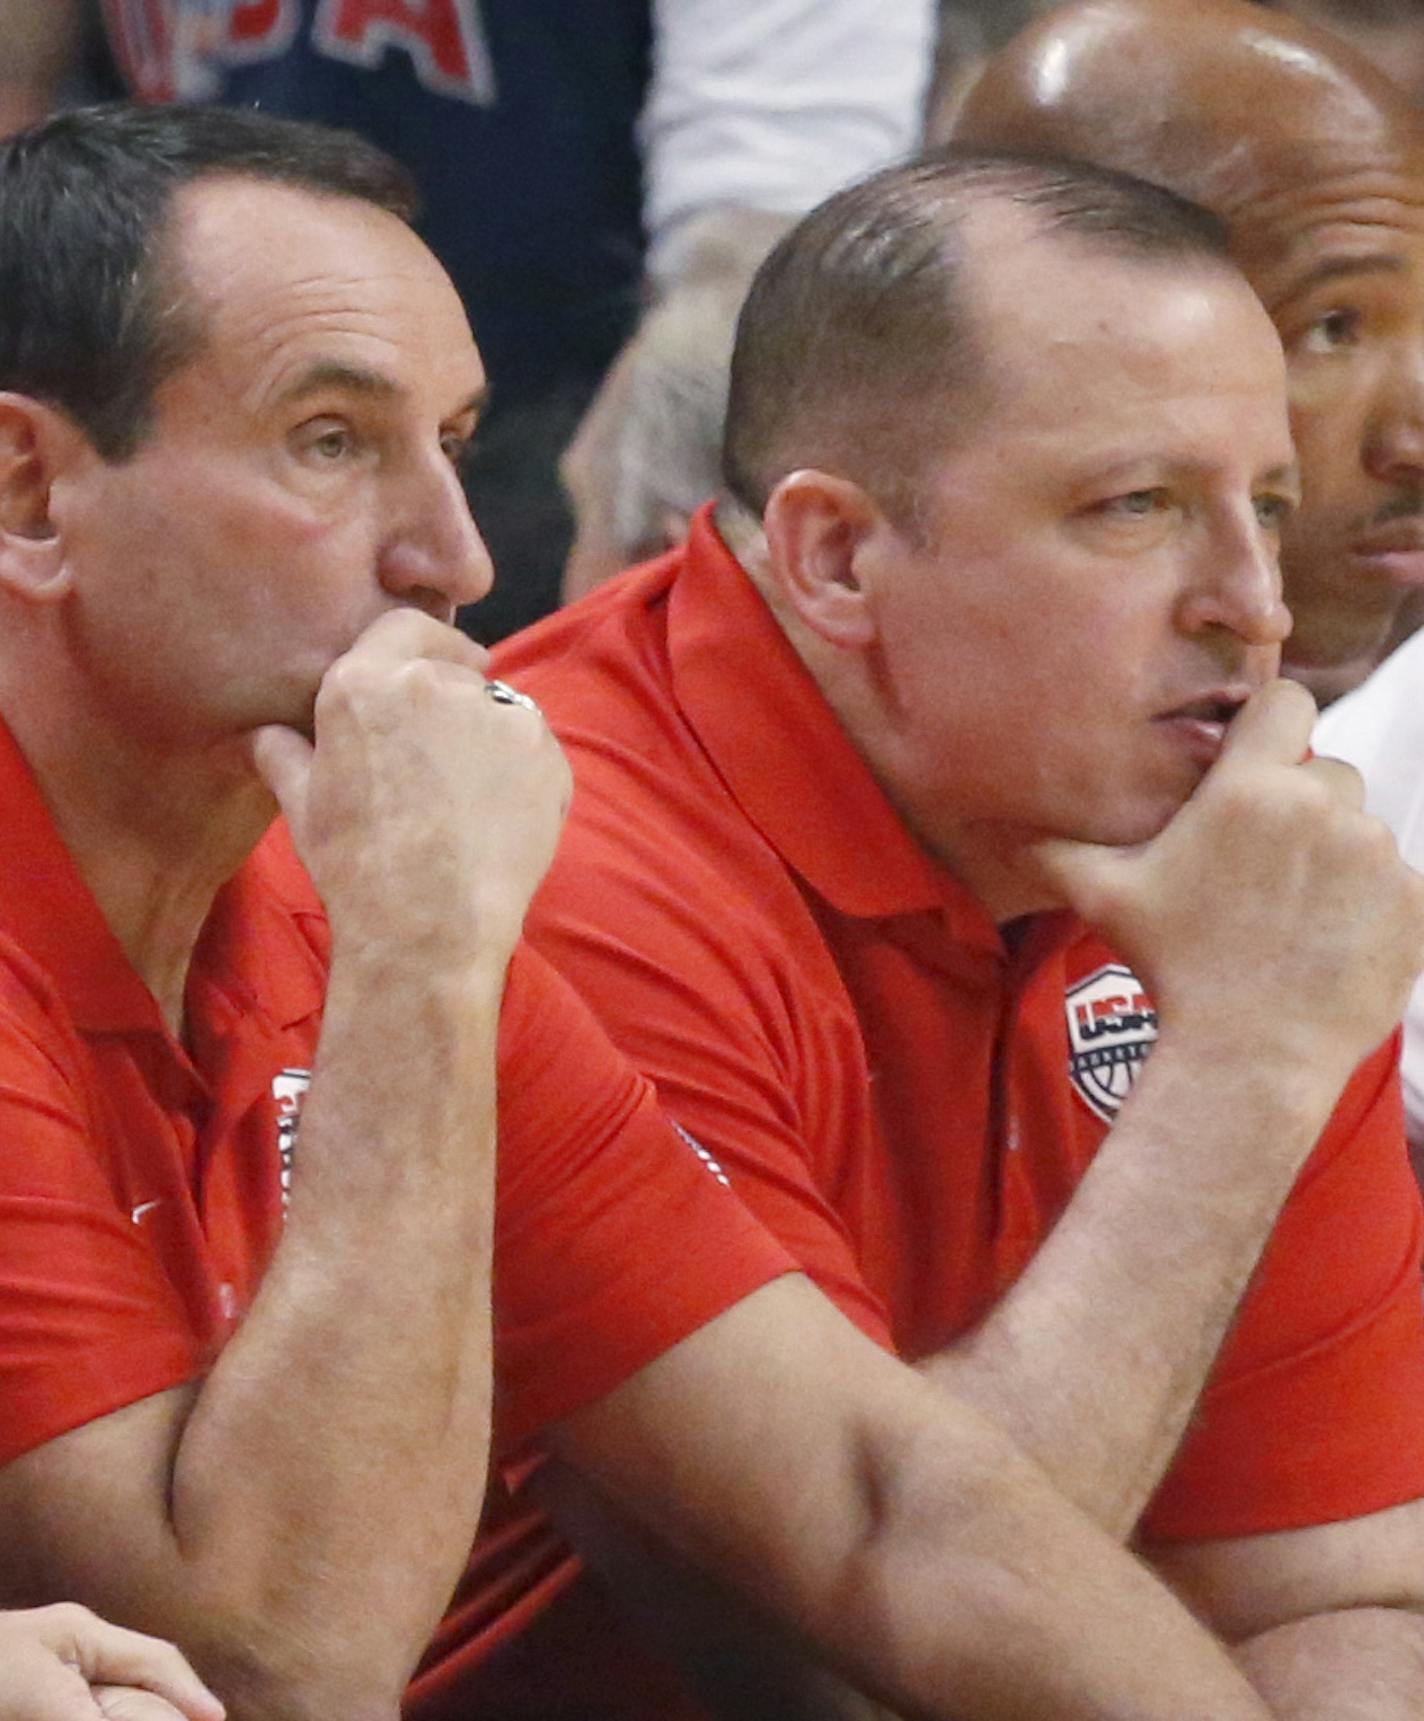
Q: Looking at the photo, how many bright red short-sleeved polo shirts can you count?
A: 2